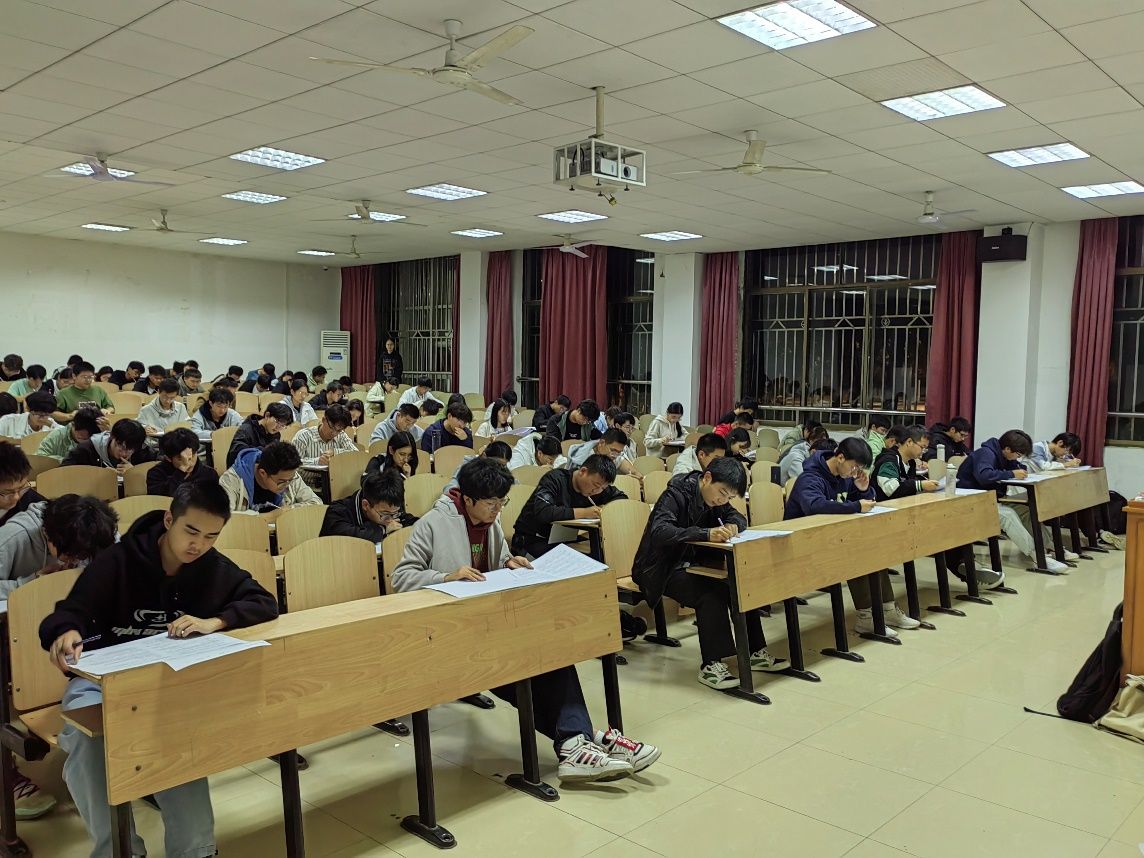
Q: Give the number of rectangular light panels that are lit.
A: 15